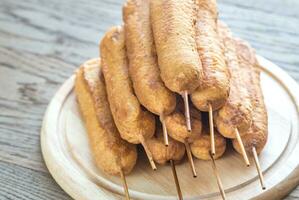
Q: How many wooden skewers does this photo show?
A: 10